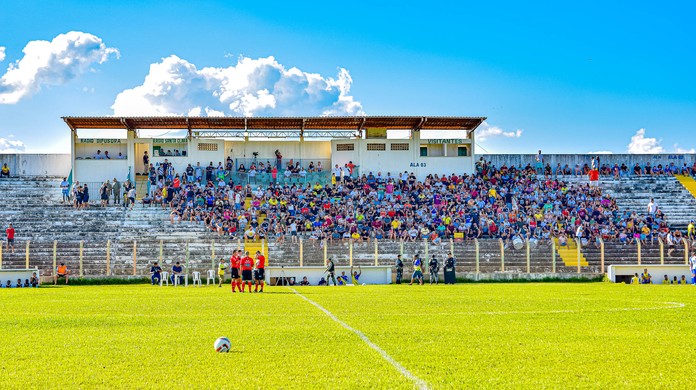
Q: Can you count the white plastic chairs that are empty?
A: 3